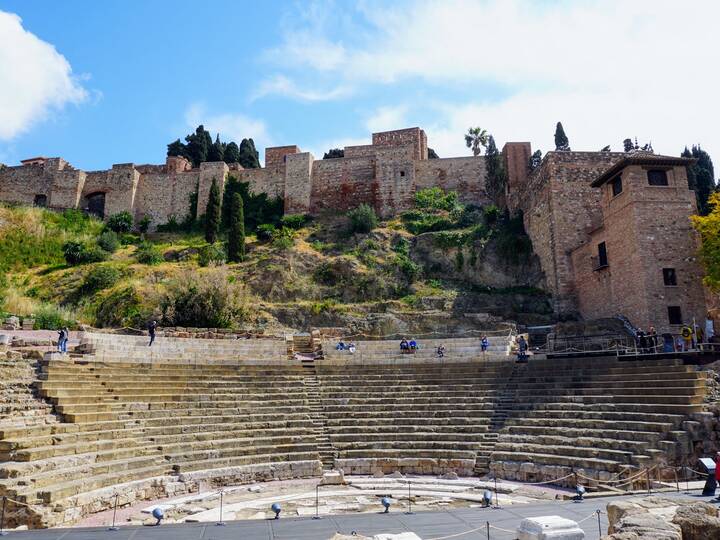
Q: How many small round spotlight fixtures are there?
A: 5